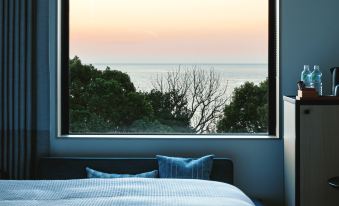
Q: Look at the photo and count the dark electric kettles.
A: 1